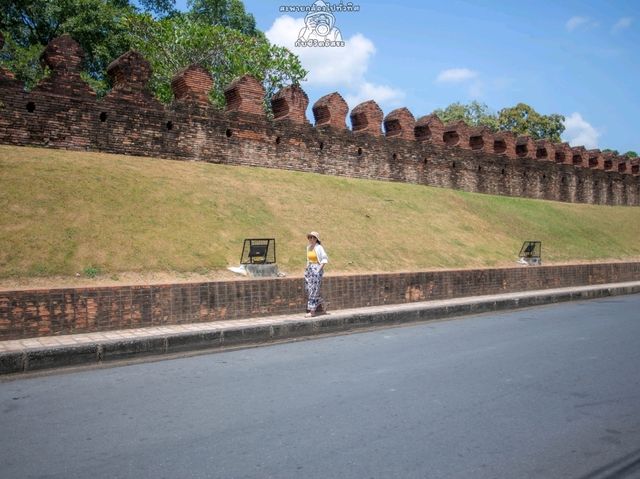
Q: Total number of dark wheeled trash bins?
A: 0